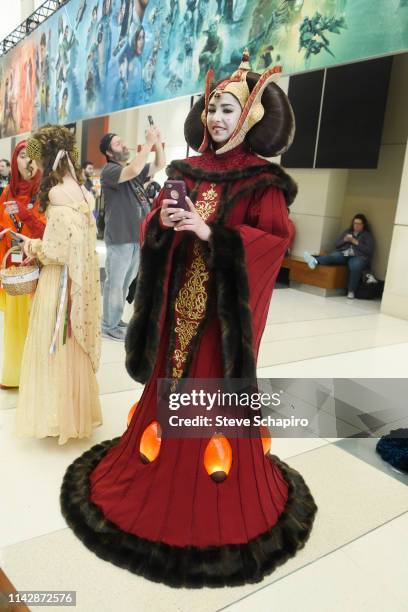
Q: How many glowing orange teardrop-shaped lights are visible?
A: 4